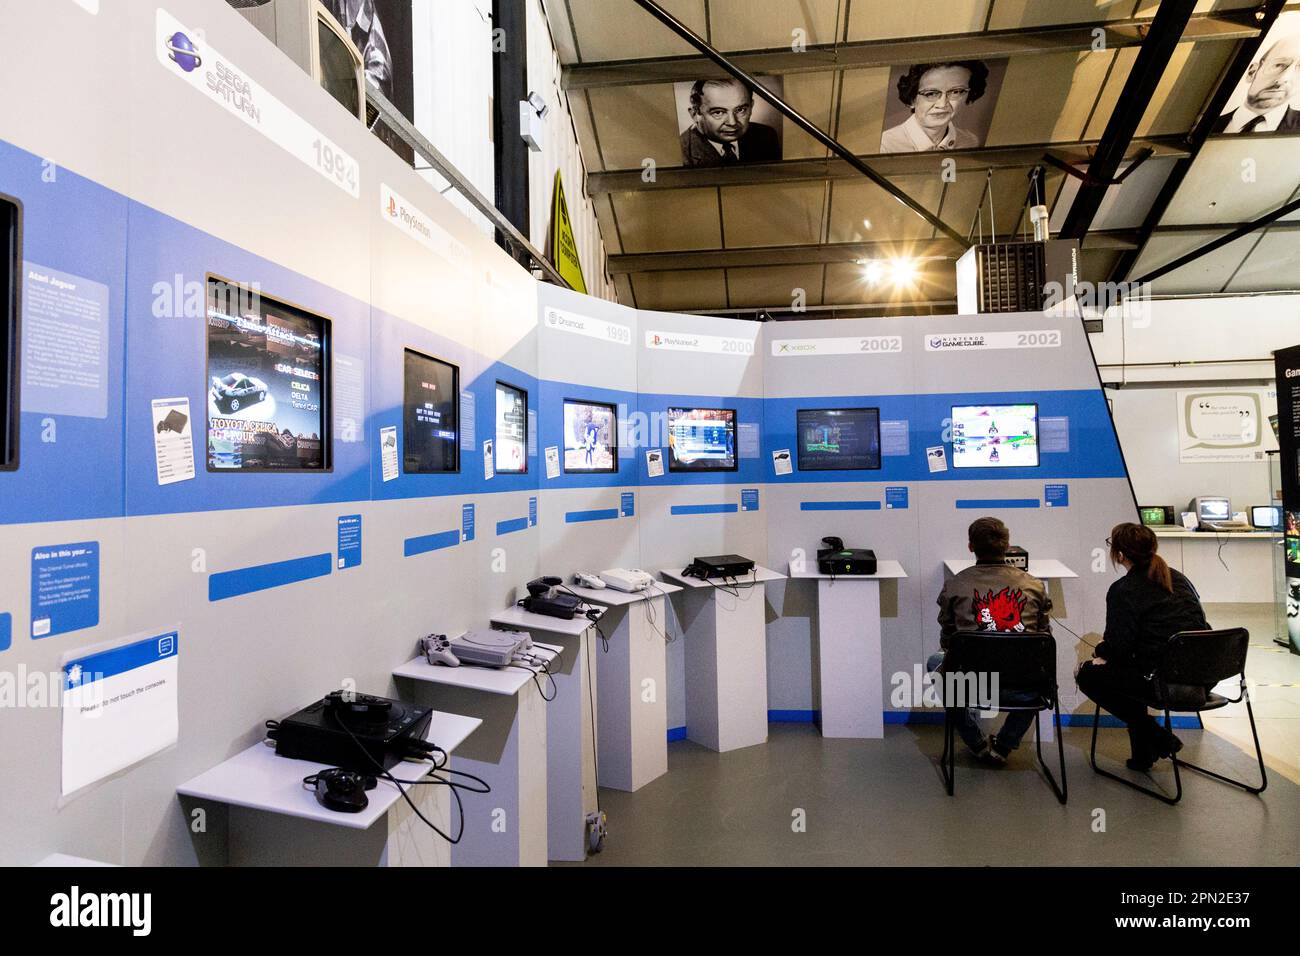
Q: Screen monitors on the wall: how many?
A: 8